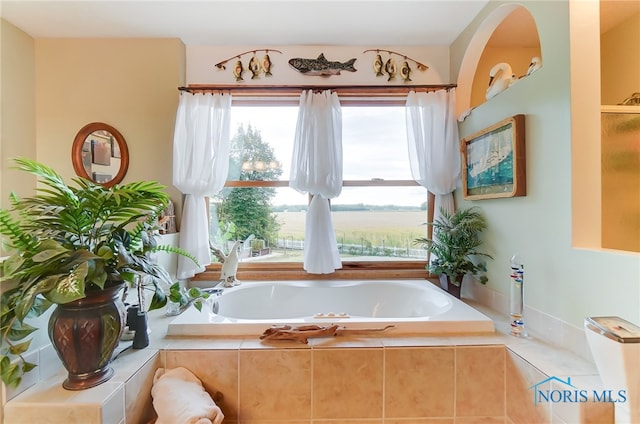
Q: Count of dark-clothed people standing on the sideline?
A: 0